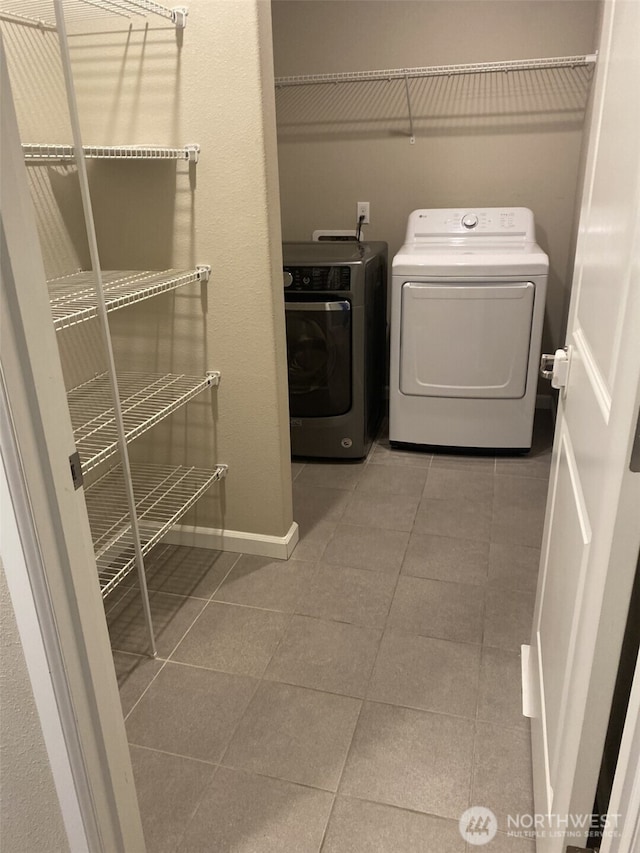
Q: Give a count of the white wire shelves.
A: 6